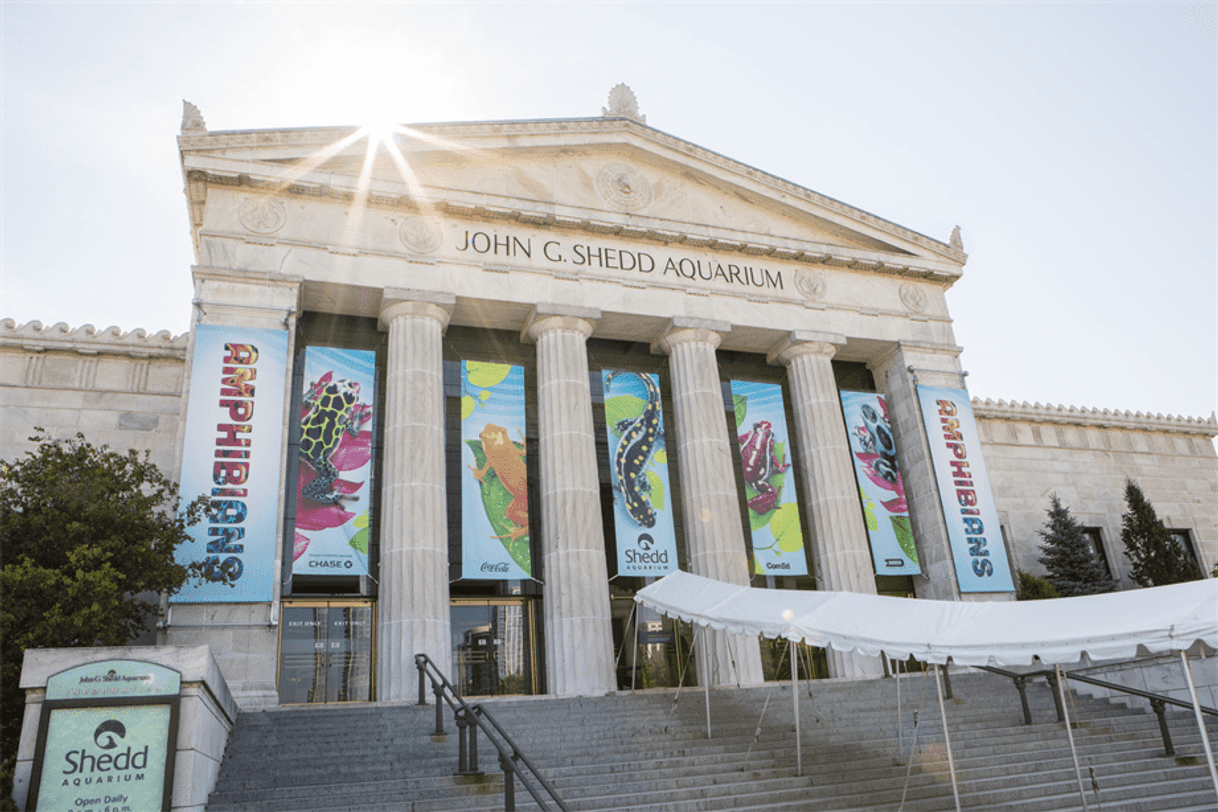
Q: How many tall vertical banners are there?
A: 7